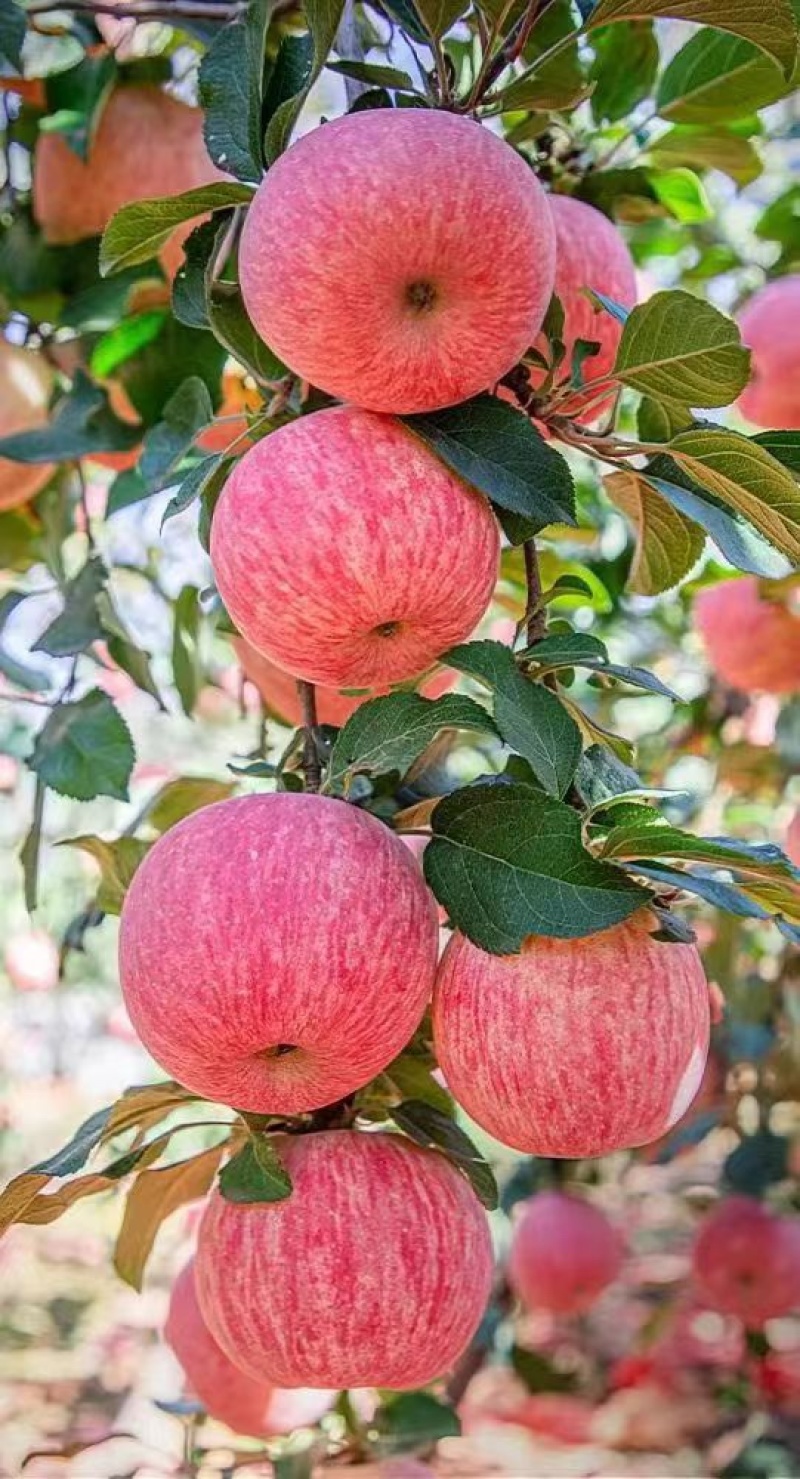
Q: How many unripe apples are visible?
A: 0